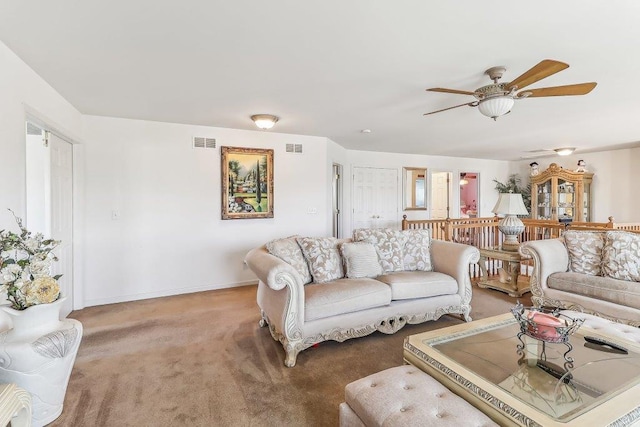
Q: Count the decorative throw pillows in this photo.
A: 7